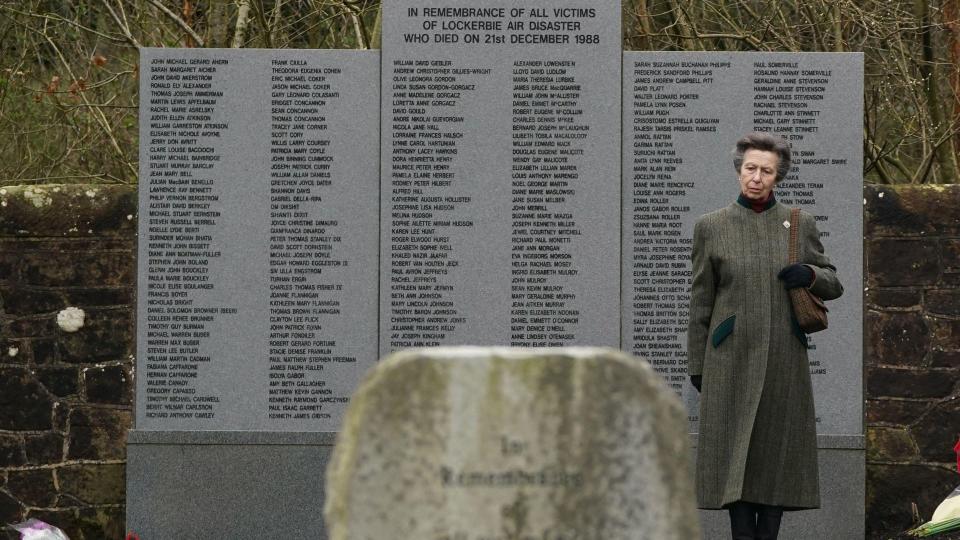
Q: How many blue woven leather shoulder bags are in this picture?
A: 0